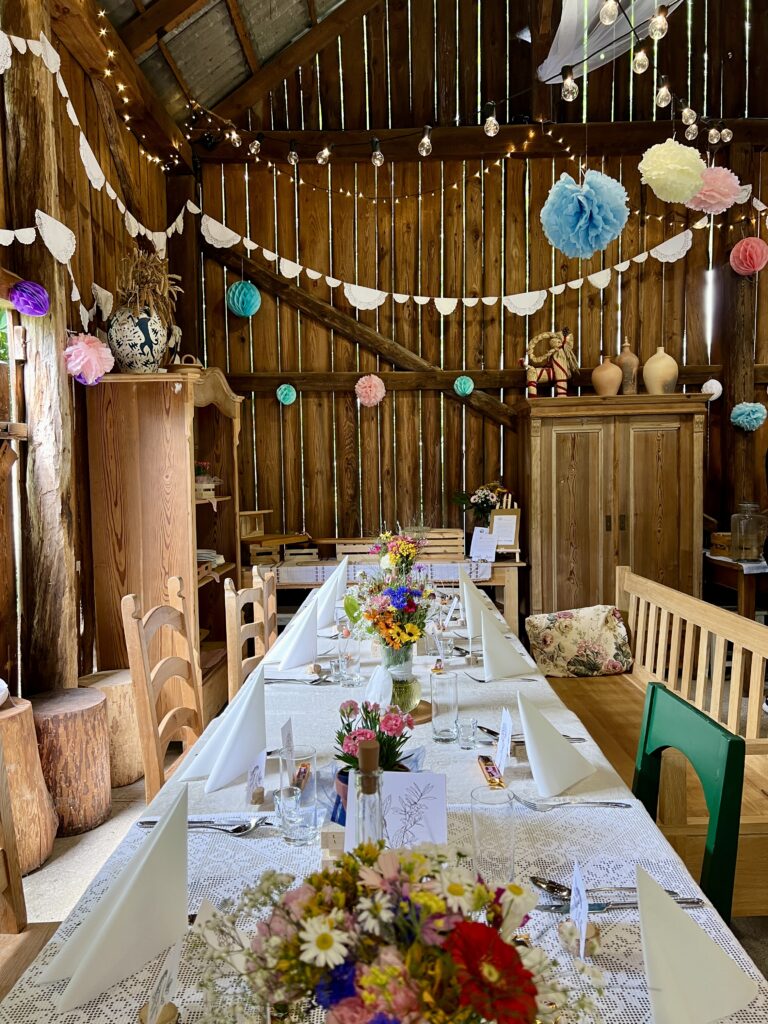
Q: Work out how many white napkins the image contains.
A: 10